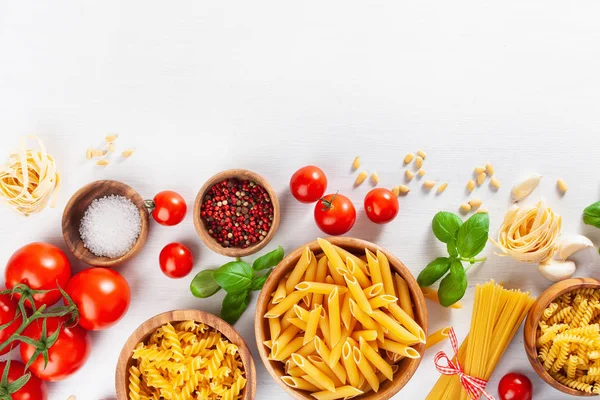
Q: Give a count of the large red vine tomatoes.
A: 5